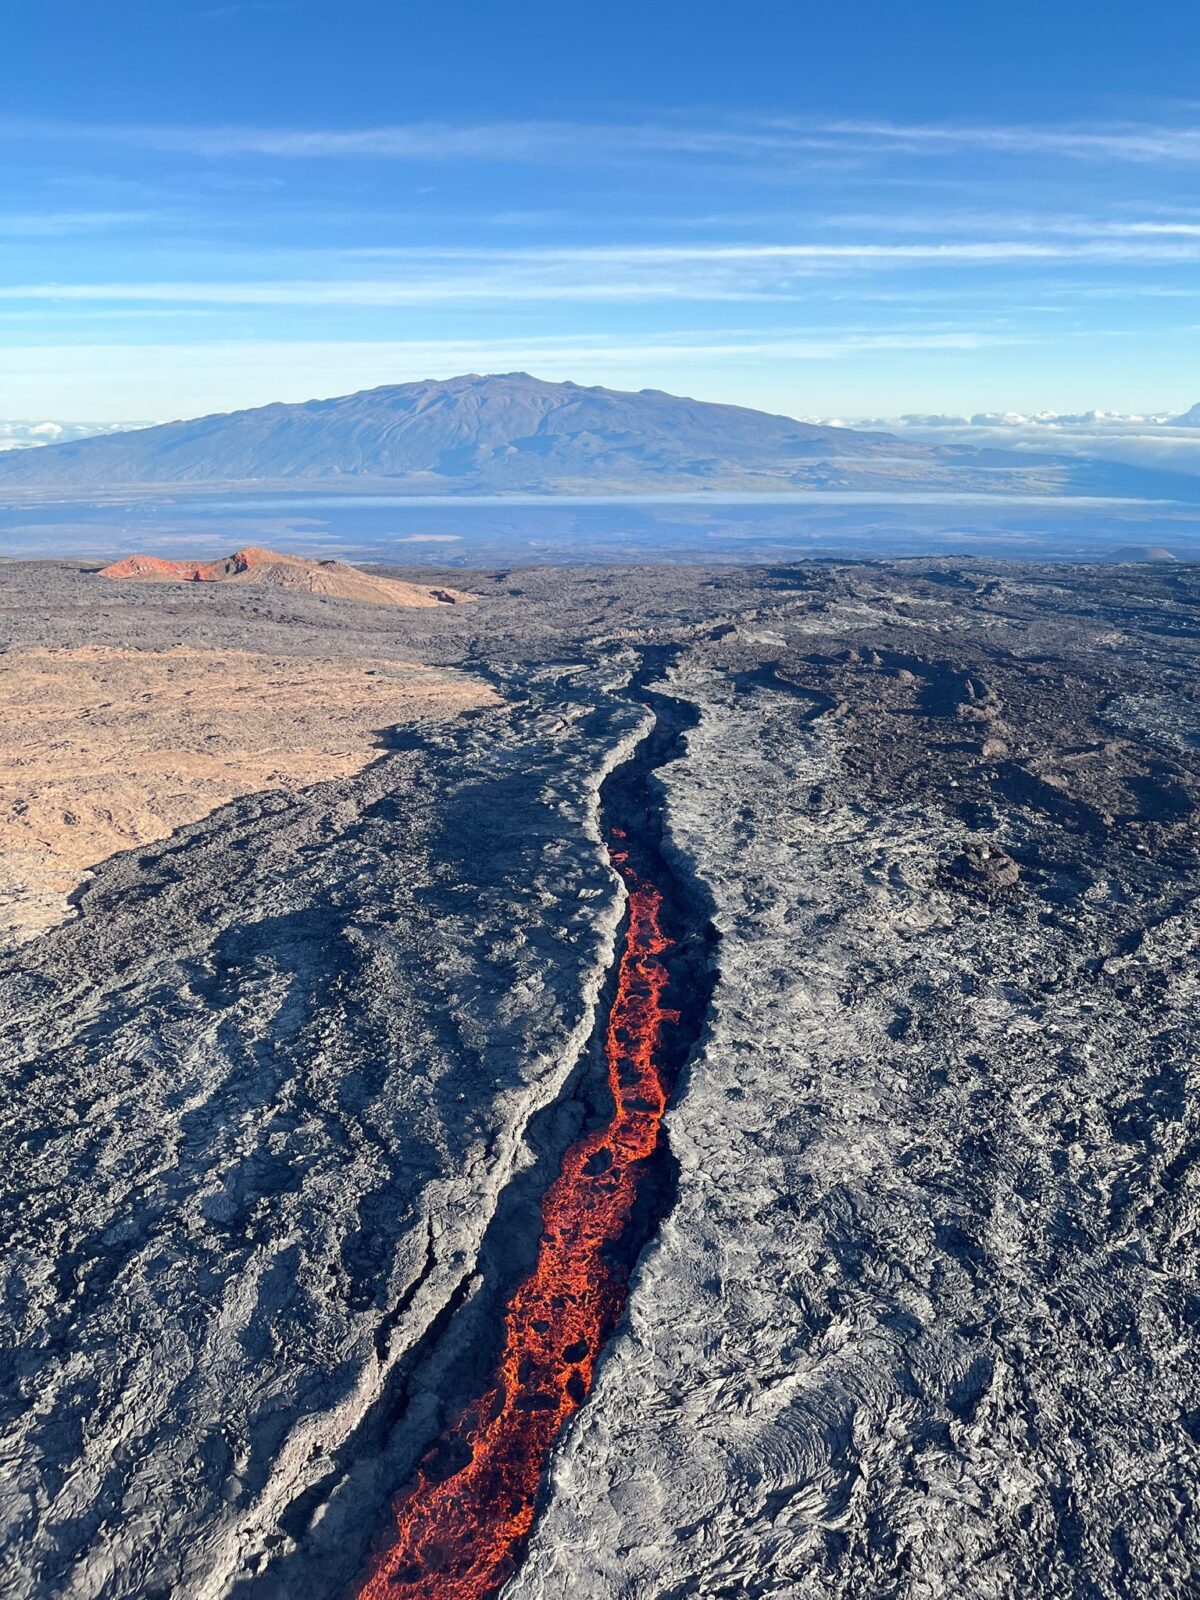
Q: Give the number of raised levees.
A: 2